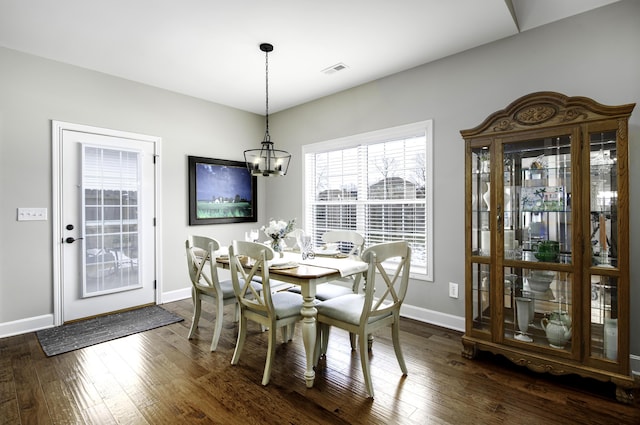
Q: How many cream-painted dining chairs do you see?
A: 5